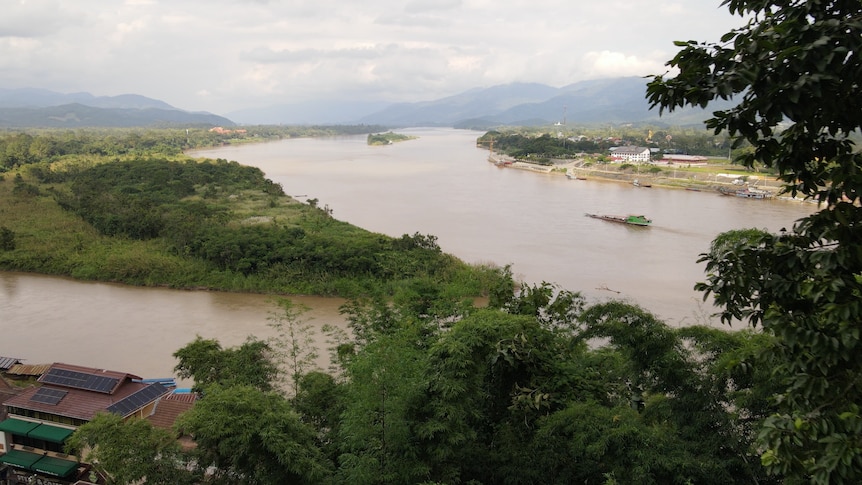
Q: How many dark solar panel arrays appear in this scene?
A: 3